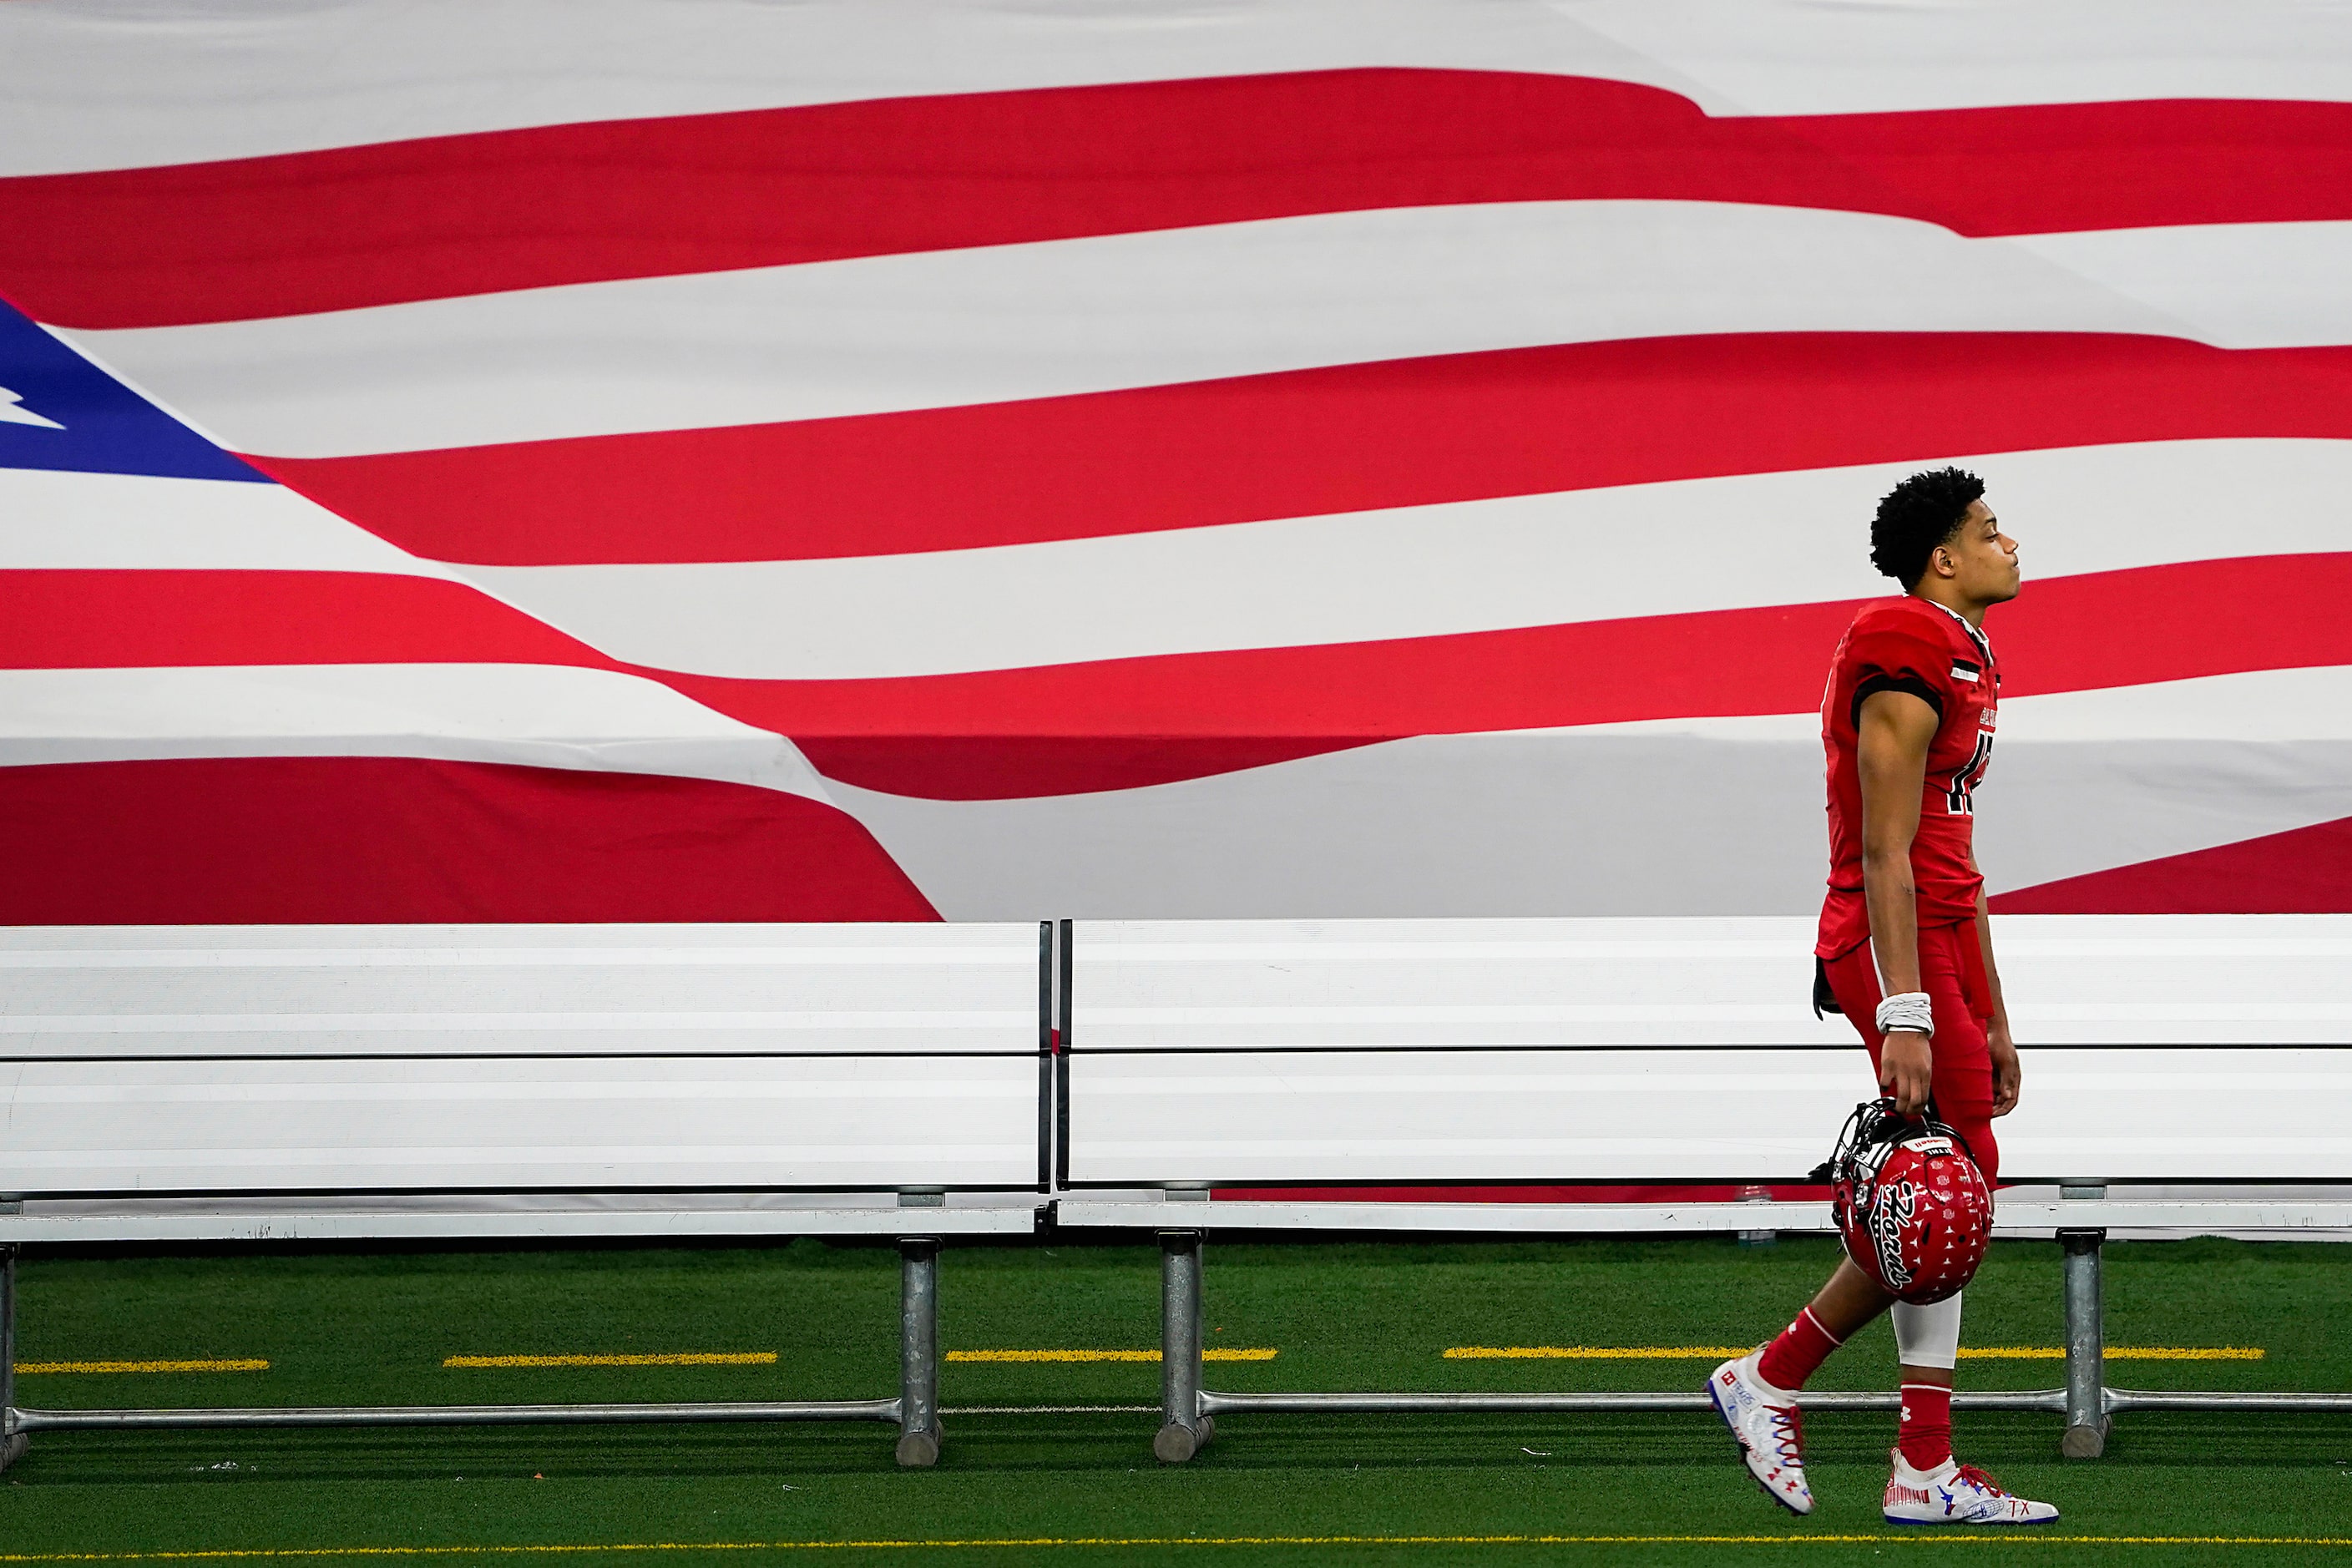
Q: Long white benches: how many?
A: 2